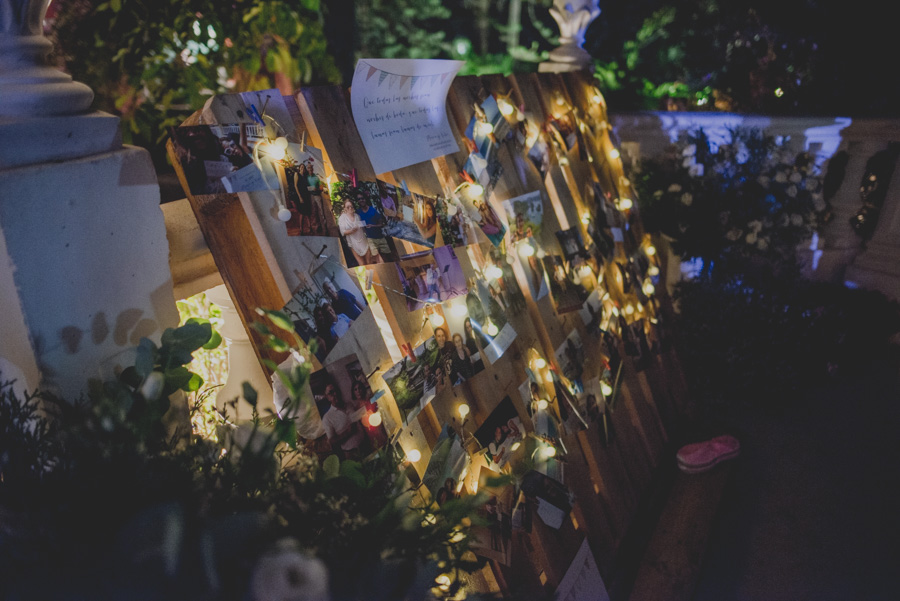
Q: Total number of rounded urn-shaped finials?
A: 2